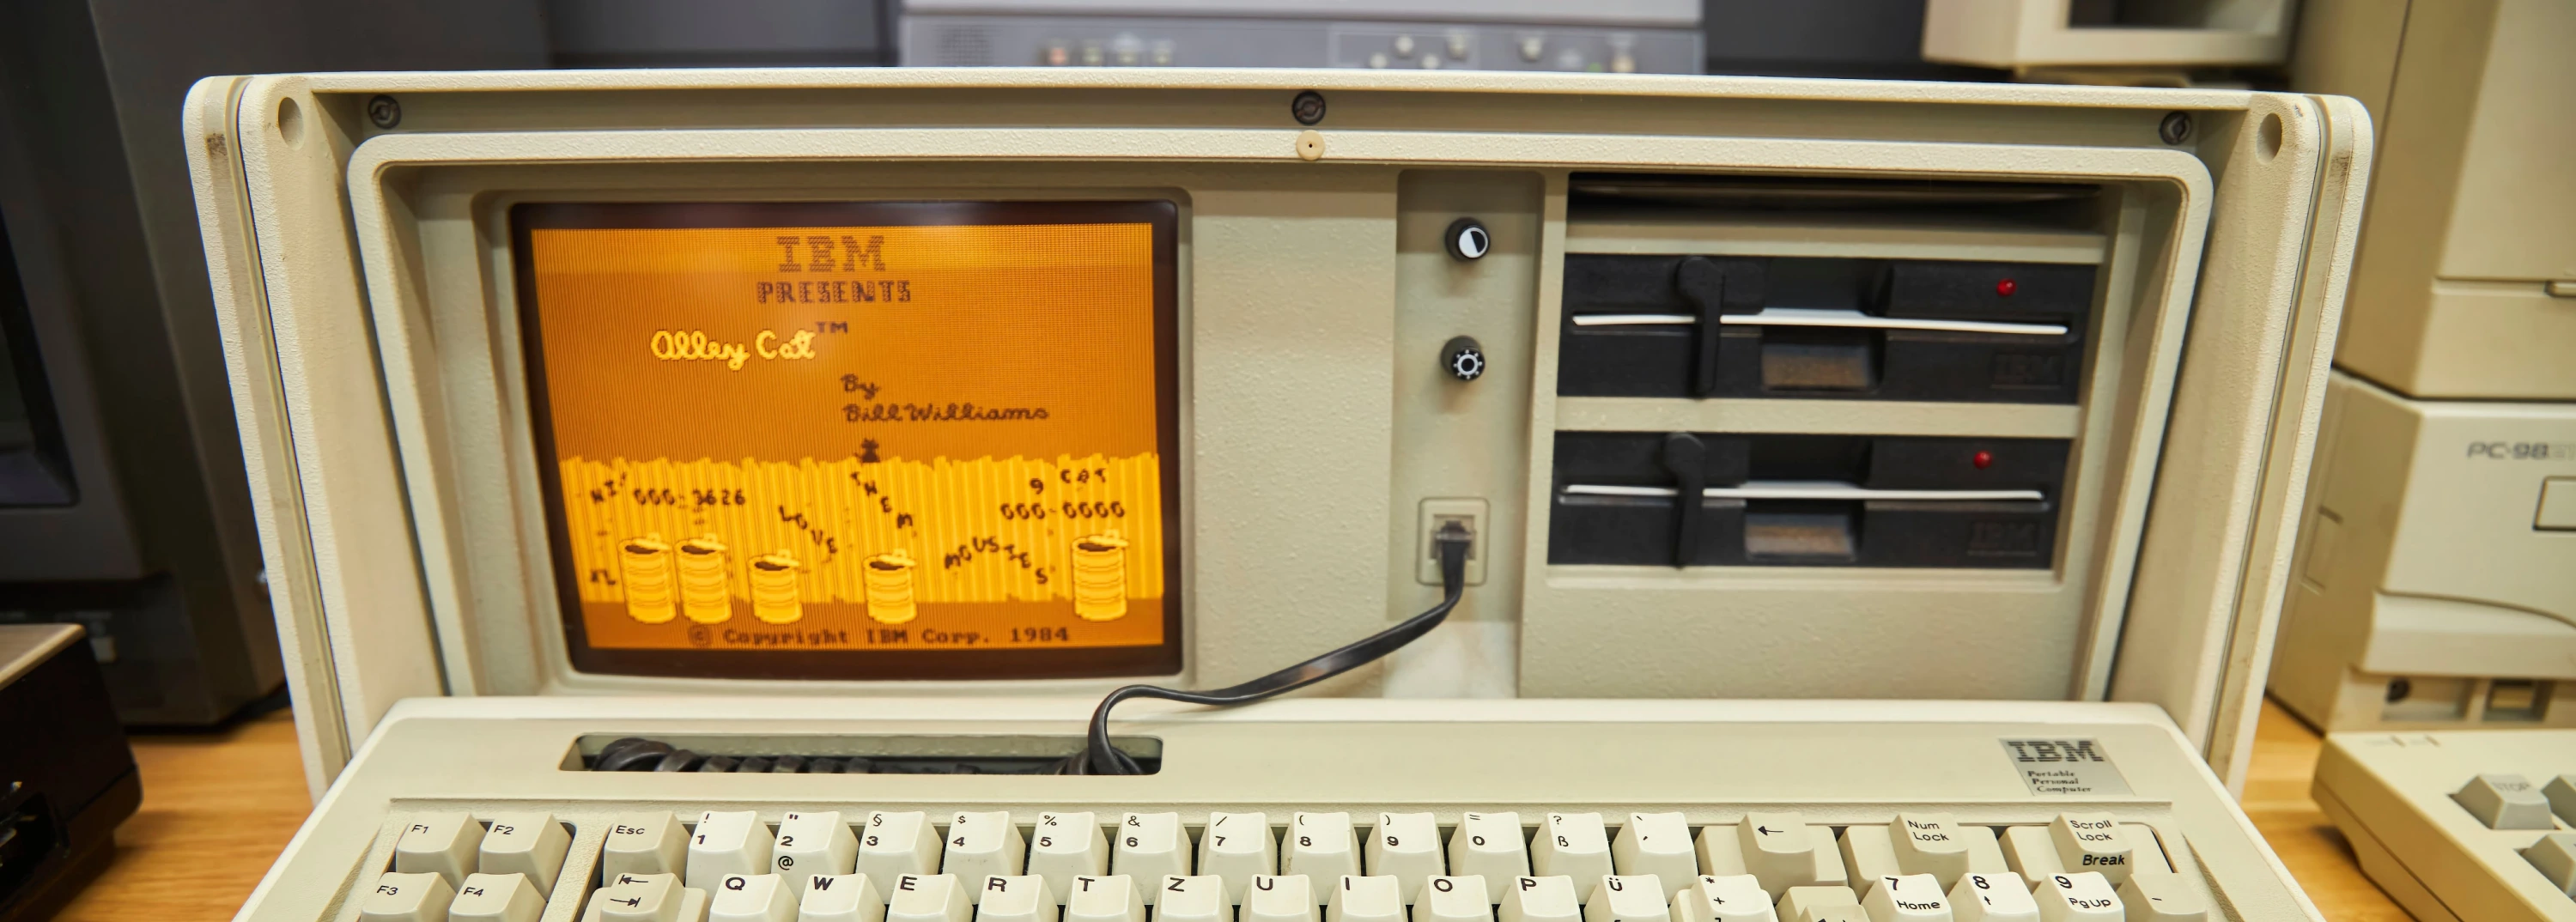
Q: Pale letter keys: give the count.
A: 11